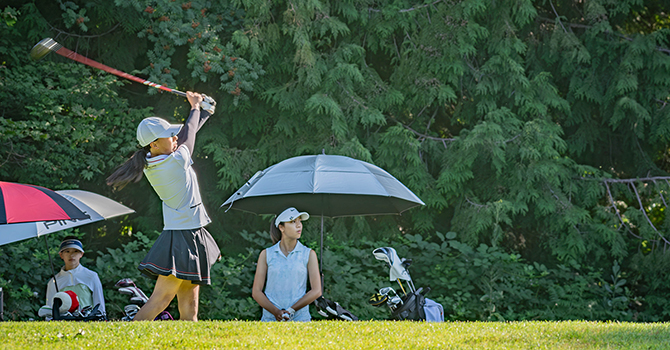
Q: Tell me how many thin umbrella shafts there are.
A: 2